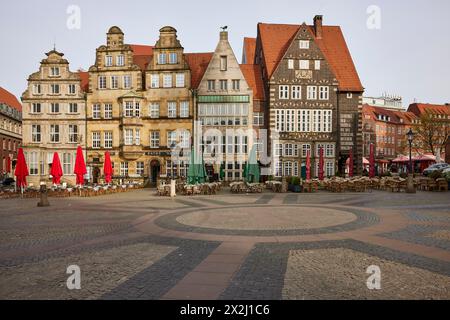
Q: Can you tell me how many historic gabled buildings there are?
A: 5